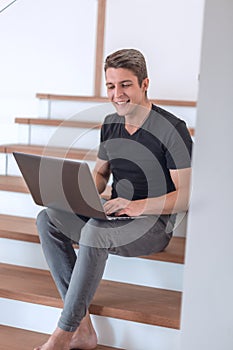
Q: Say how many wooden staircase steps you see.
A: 7